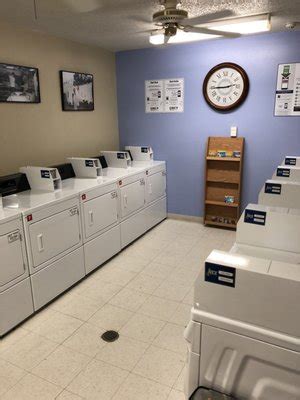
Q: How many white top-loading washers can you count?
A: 5